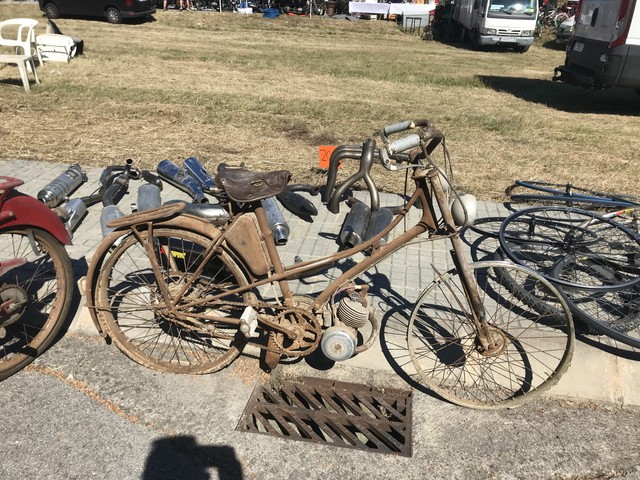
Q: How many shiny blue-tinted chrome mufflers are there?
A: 2